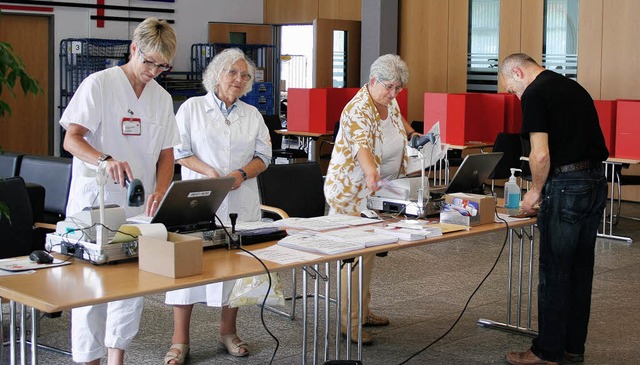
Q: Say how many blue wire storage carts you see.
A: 2